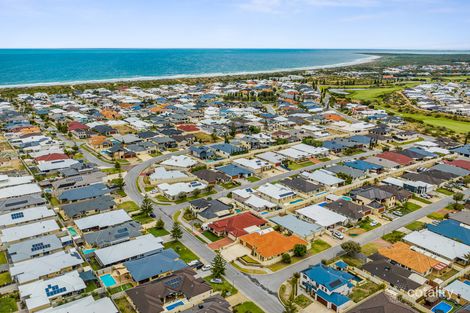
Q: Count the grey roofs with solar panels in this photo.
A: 4